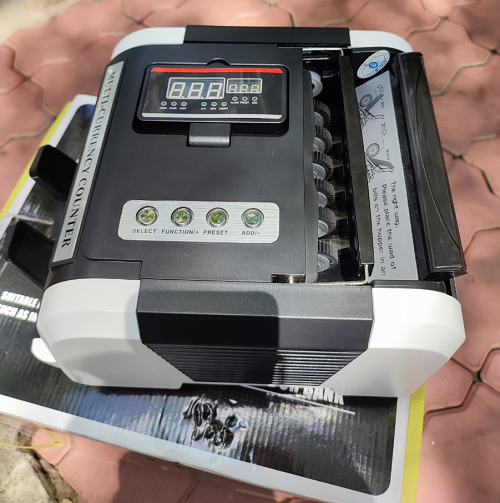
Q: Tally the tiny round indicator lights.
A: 9